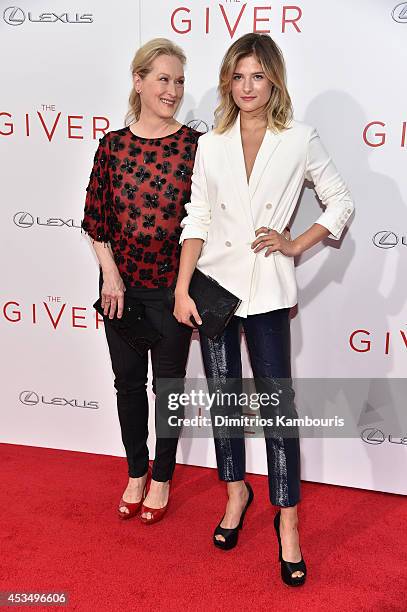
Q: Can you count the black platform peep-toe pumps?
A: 2